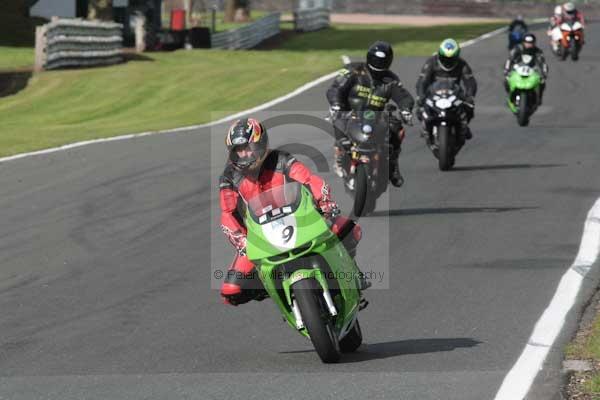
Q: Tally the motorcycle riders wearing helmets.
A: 7